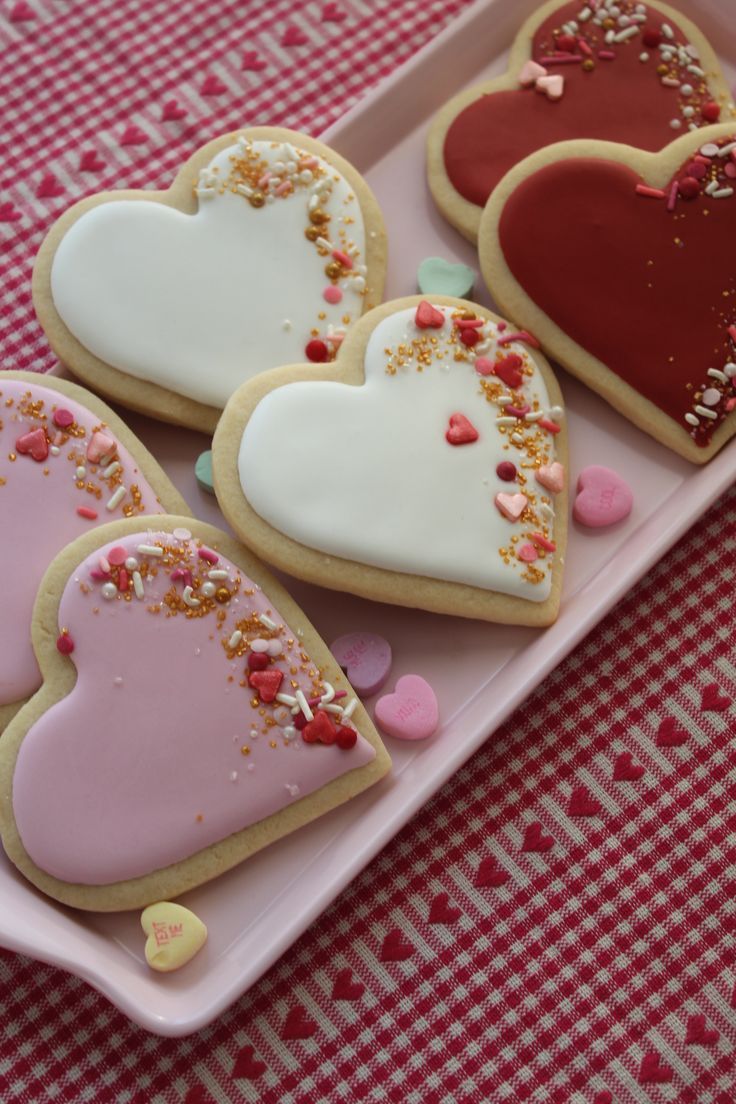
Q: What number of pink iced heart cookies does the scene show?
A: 2